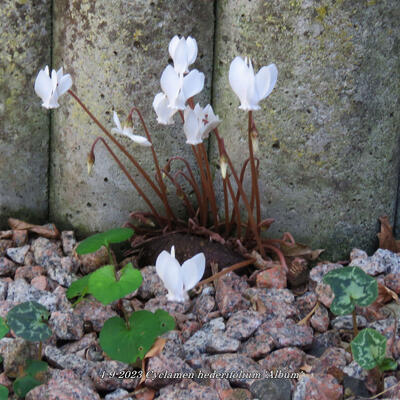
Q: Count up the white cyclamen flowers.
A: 8